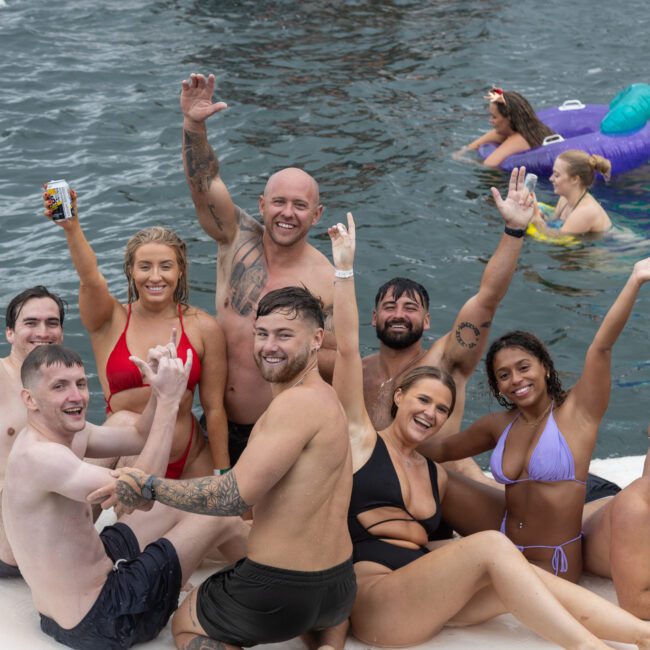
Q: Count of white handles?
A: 2